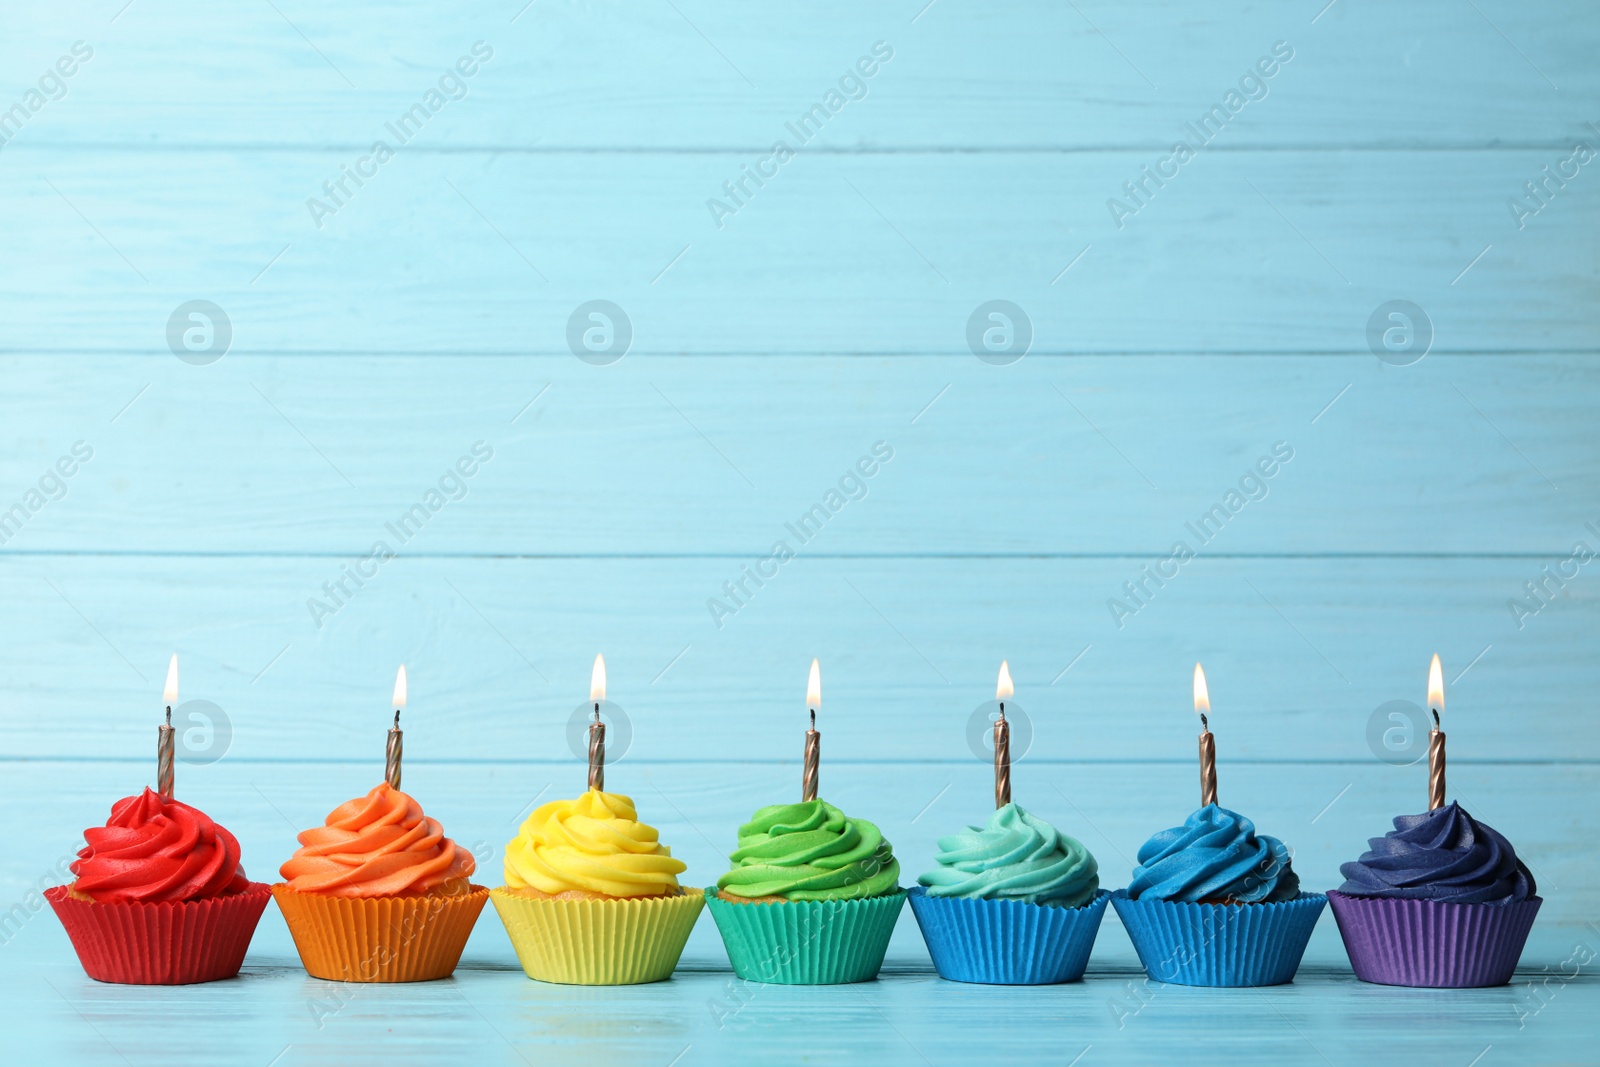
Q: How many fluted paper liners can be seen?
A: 7